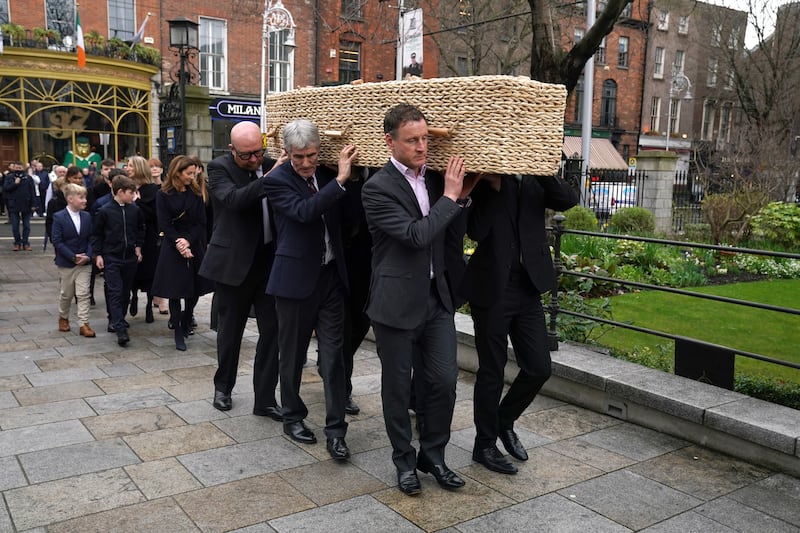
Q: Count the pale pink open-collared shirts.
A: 1